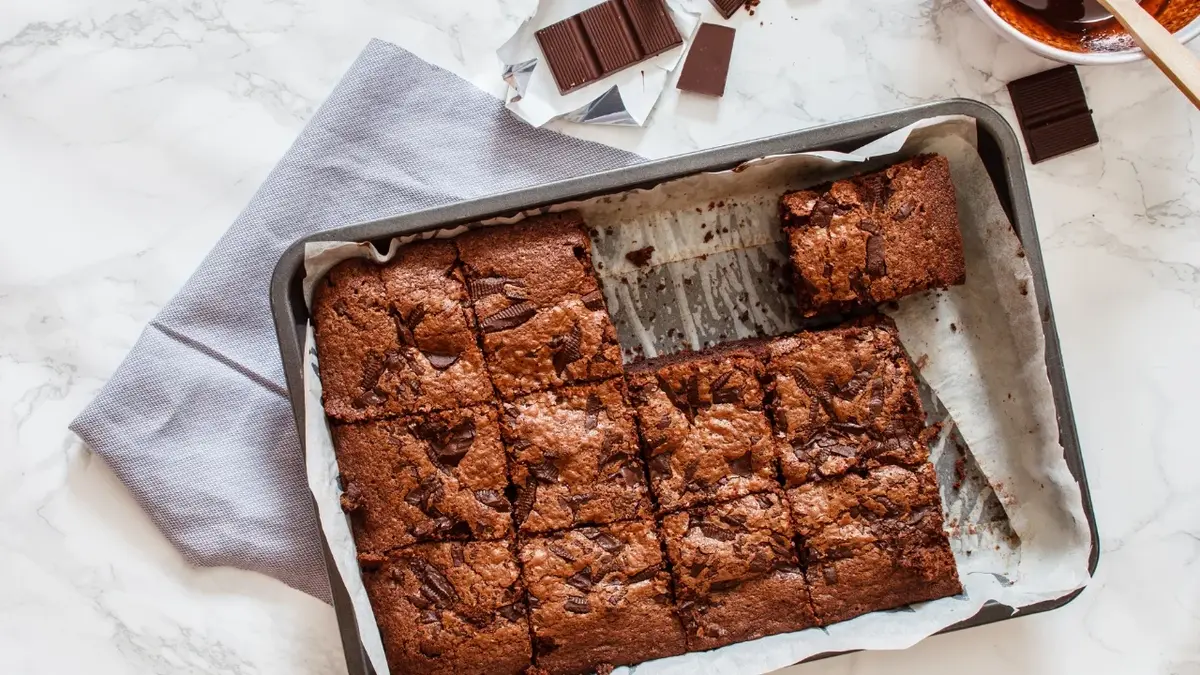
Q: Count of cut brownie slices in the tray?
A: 11